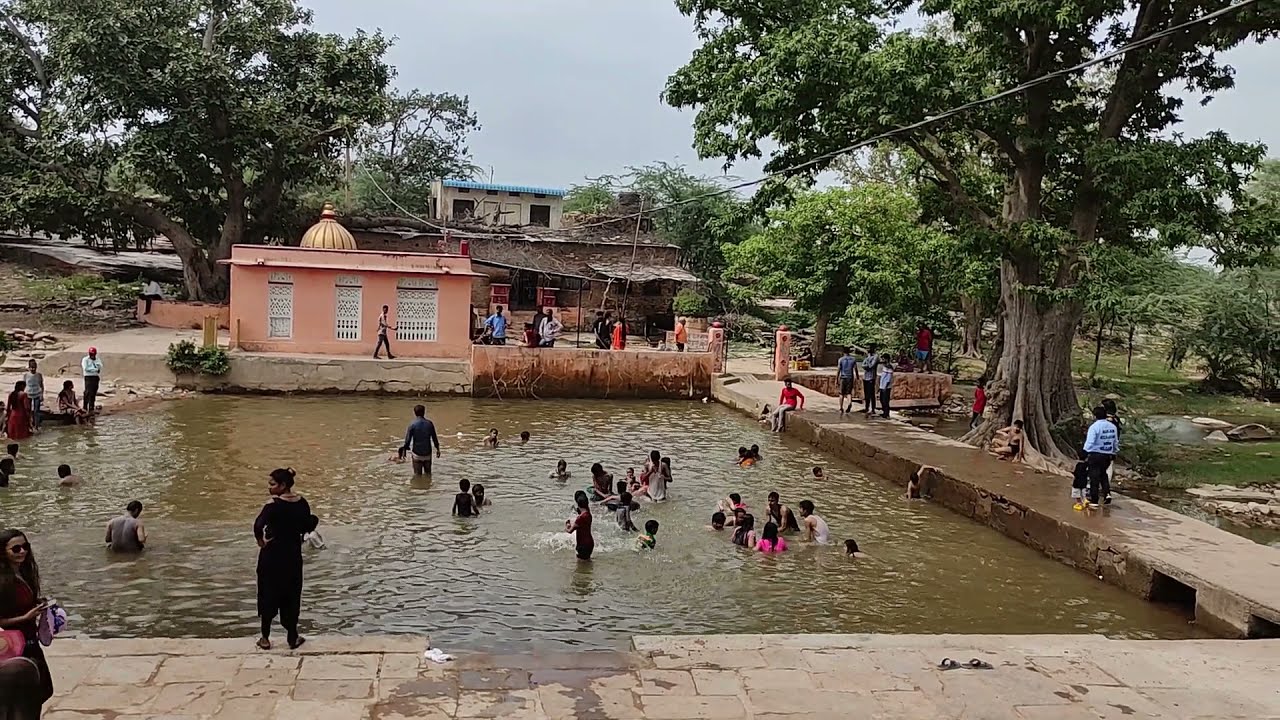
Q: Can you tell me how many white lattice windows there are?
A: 3